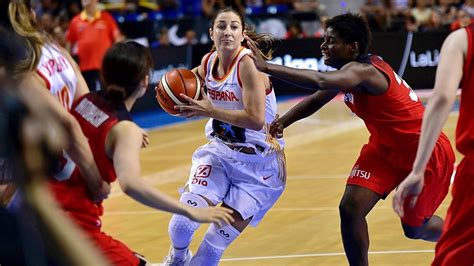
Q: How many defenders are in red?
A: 3